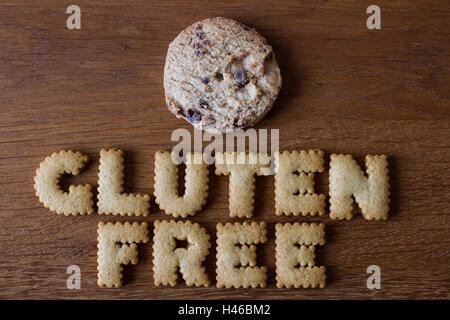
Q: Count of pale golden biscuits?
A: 10